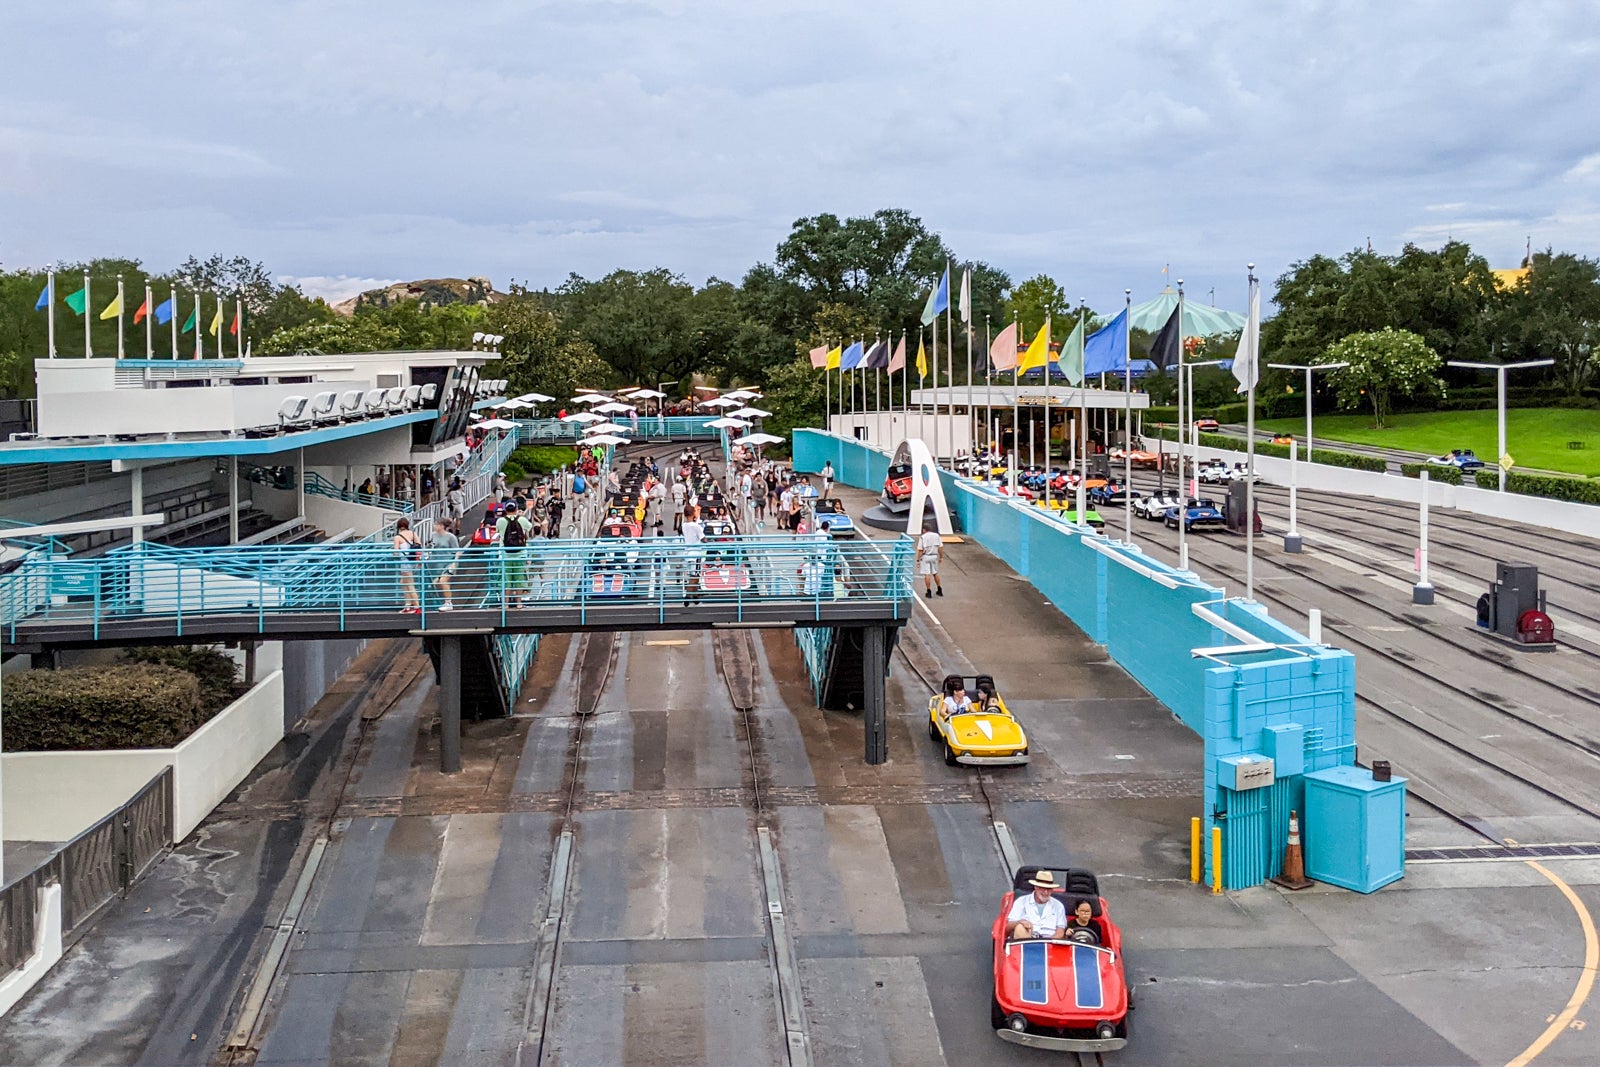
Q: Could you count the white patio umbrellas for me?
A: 15